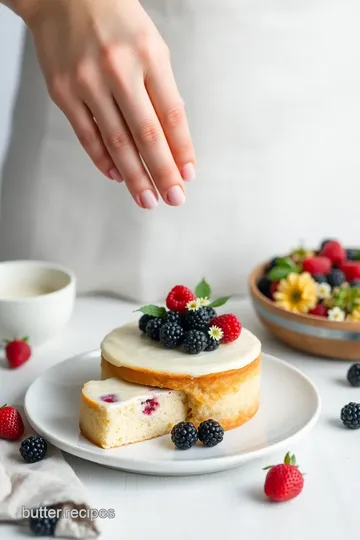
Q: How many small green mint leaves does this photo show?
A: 3